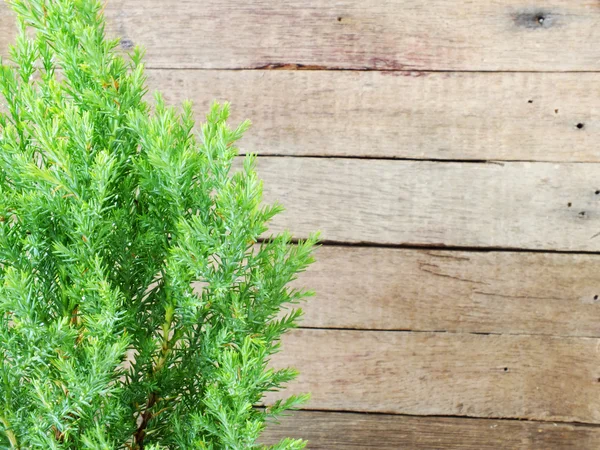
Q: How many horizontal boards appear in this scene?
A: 6